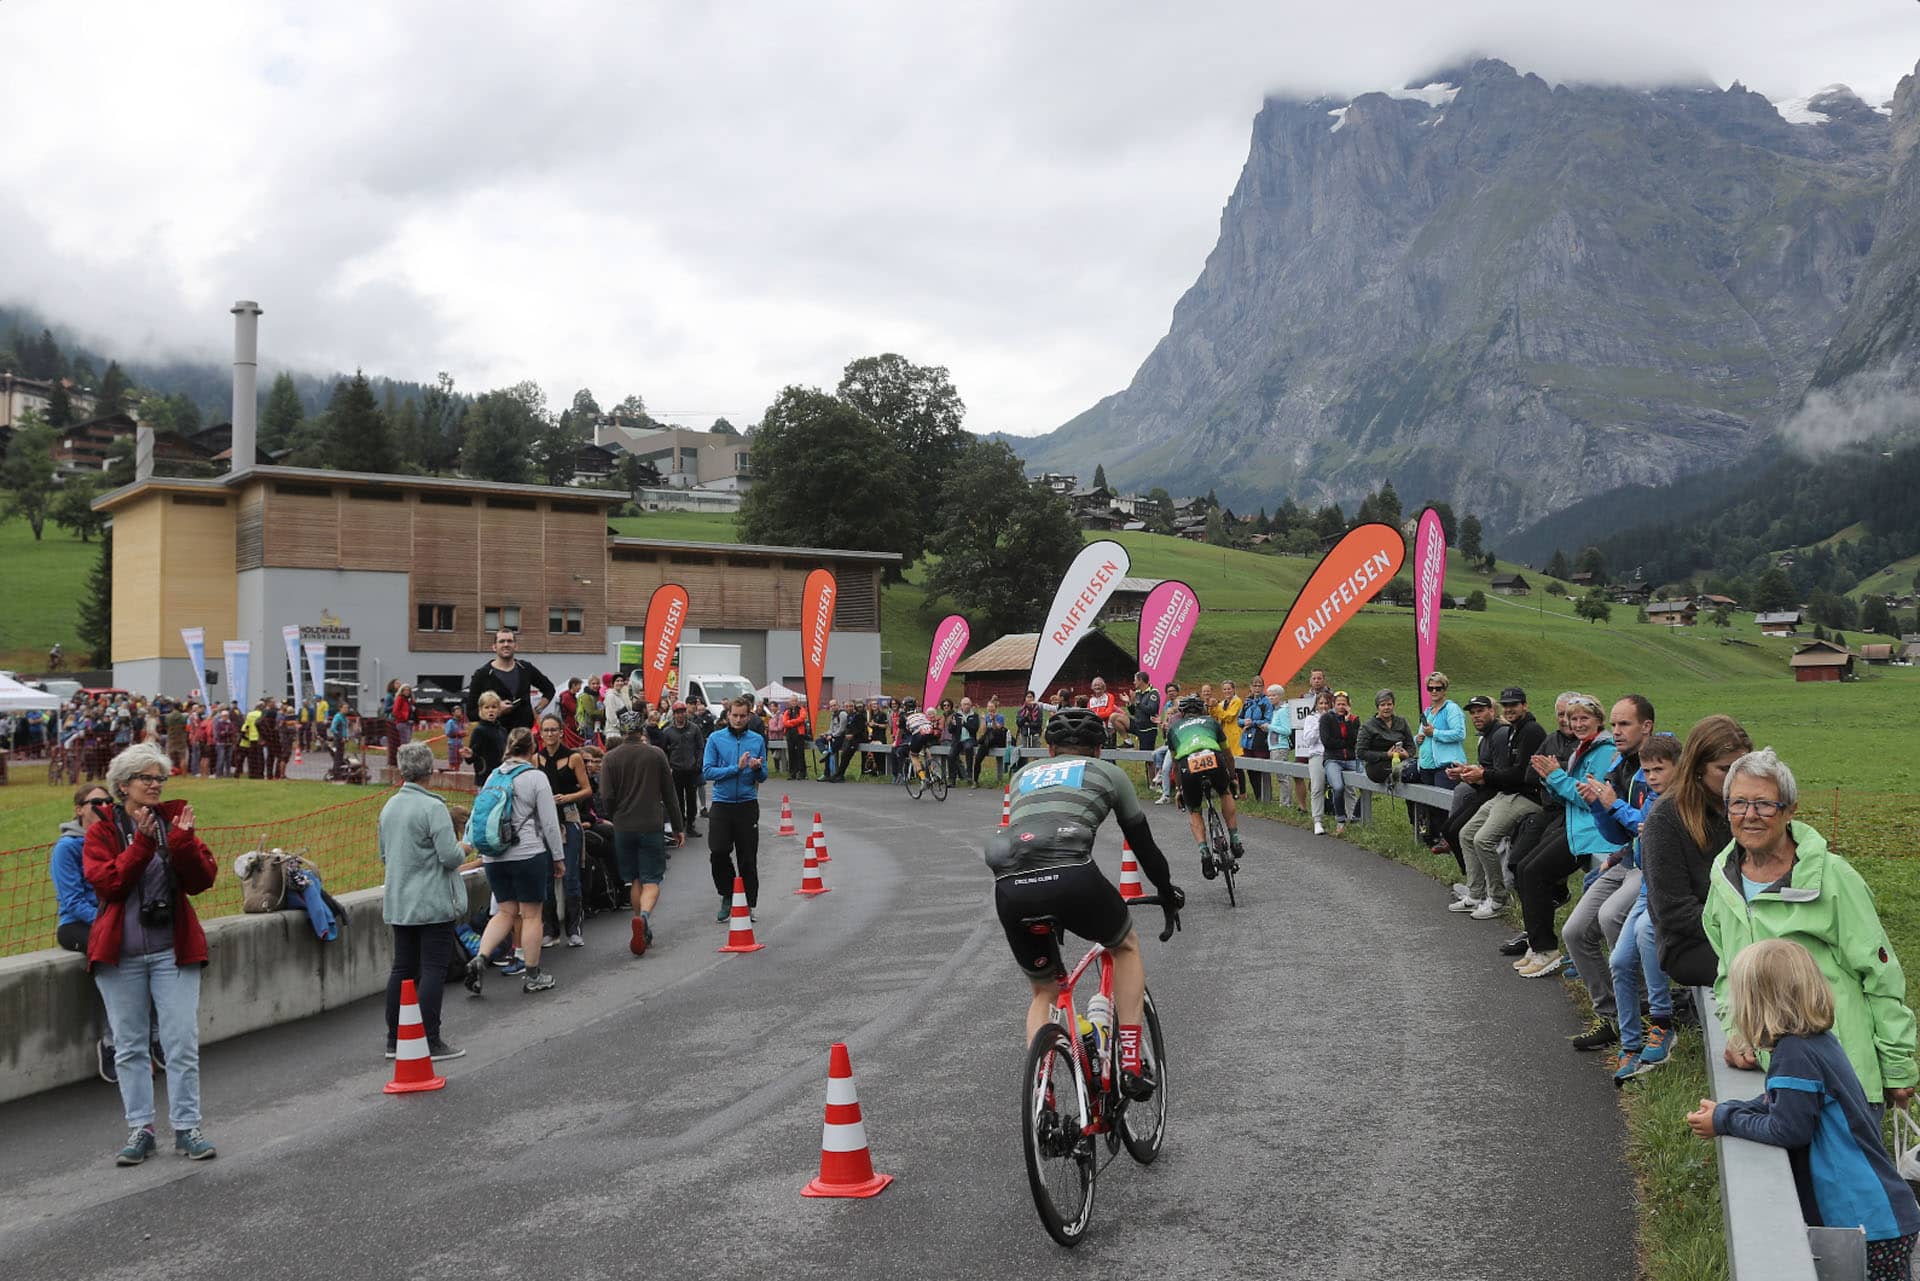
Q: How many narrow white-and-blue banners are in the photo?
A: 4